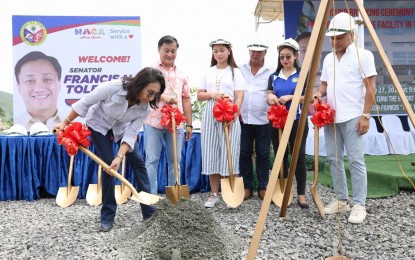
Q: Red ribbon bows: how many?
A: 5